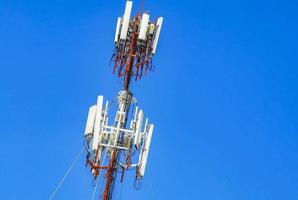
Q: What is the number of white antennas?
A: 8